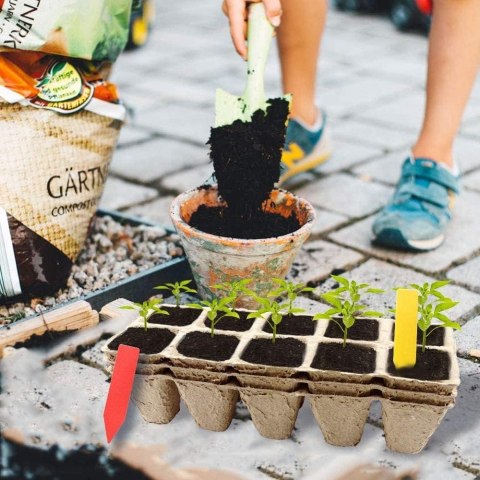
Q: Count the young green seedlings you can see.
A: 10